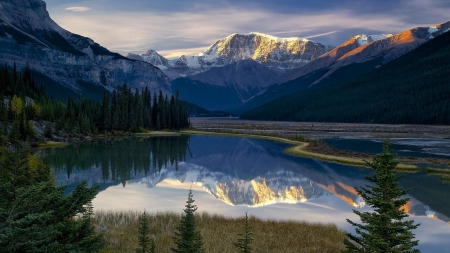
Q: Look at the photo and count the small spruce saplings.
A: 3